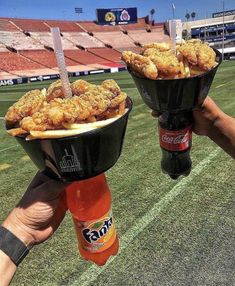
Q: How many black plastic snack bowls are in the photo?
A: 2